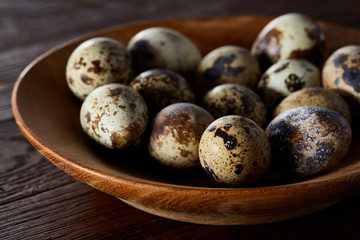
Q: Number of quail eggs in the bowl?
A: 13